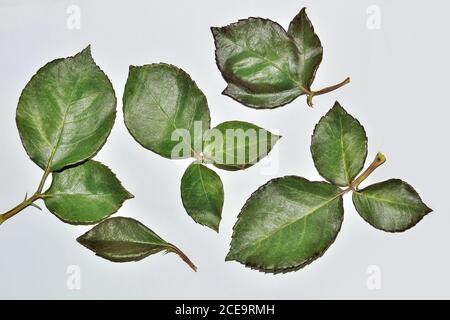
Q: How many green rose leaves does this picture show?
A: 12